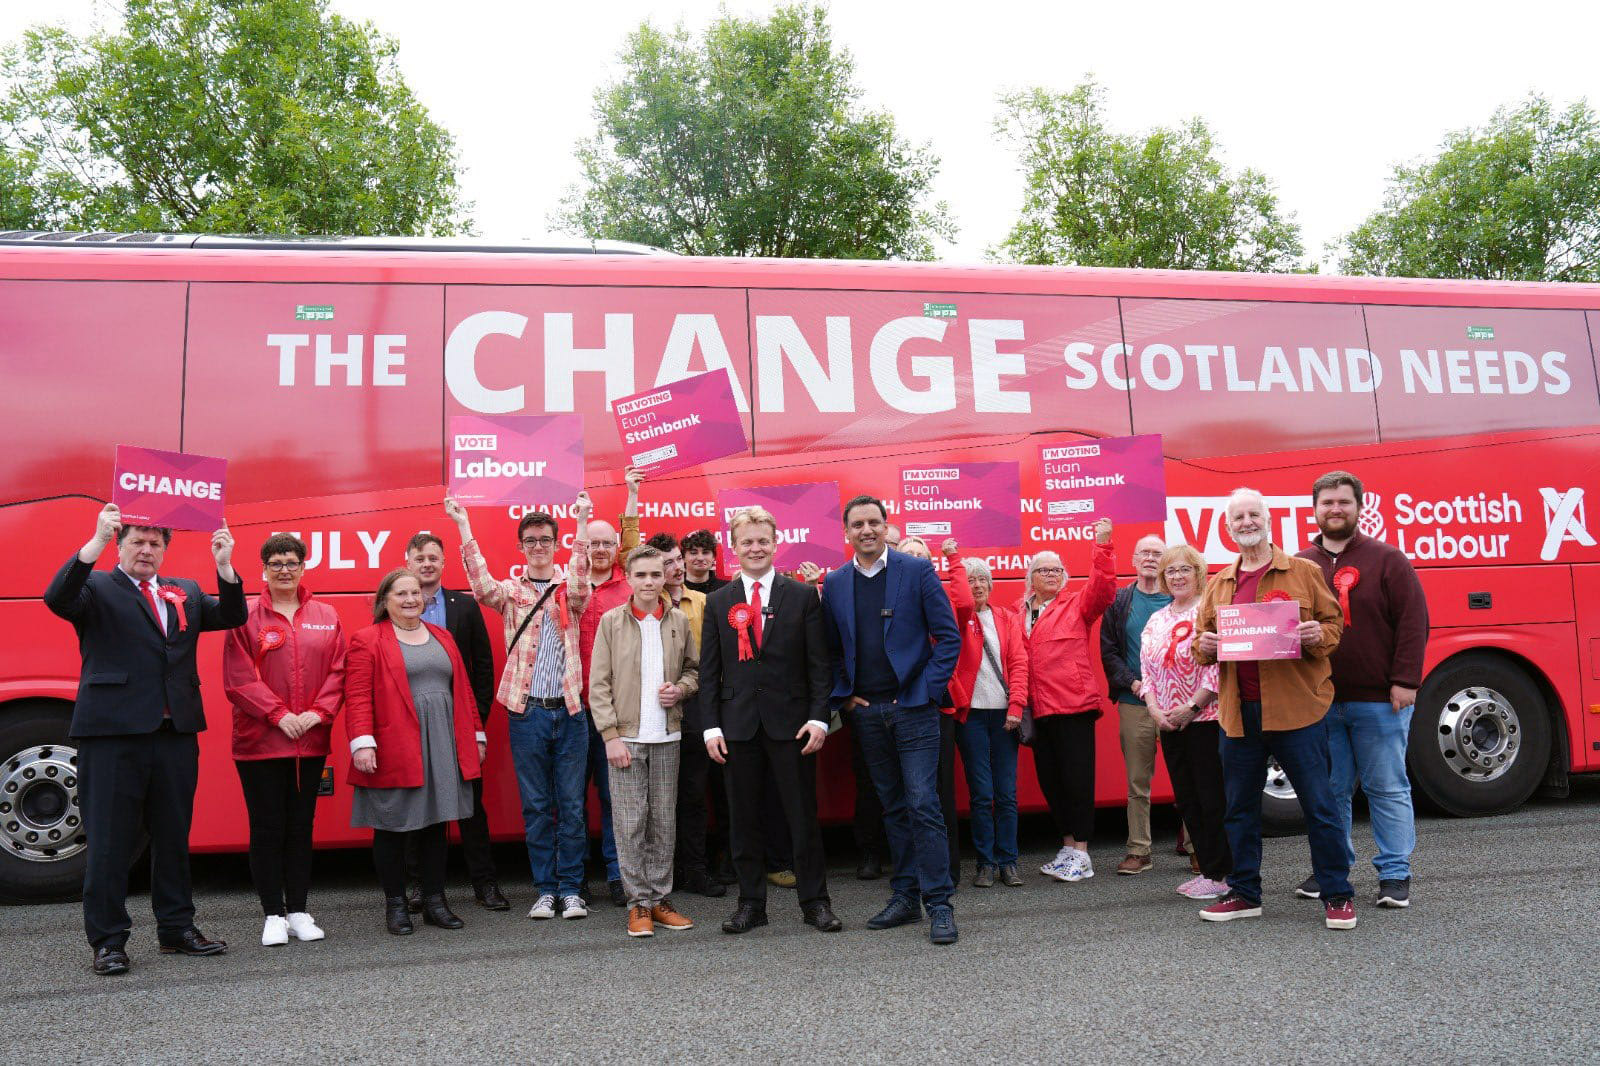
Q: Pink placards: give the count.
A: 7